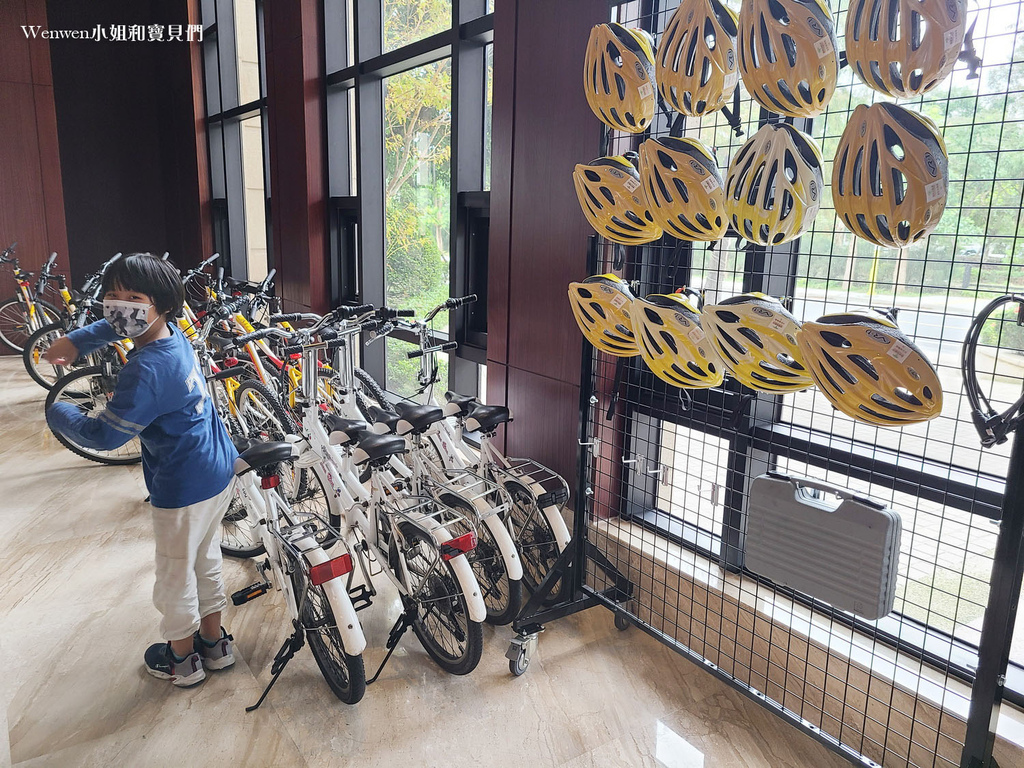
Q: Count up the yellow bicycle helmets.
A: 12